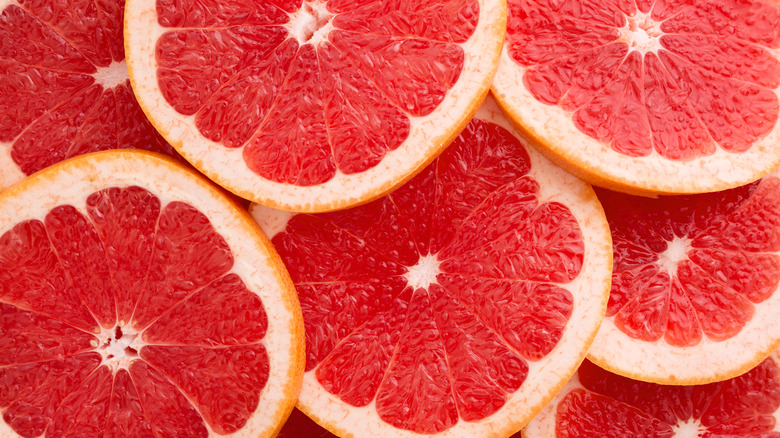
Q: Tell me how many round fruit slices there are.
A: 7